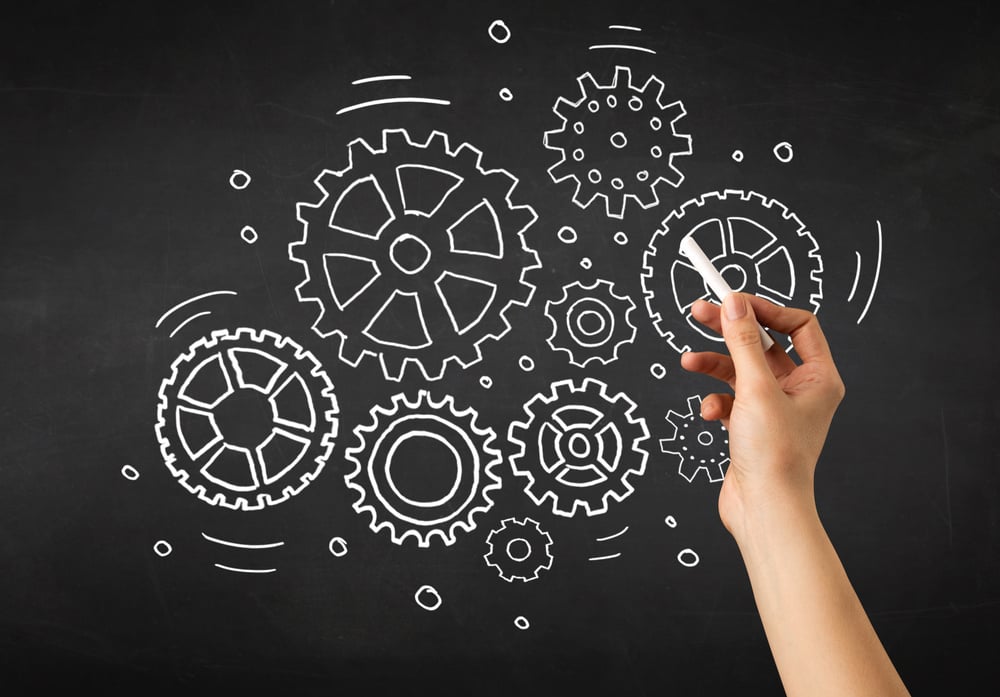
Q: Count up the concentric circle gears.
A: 2